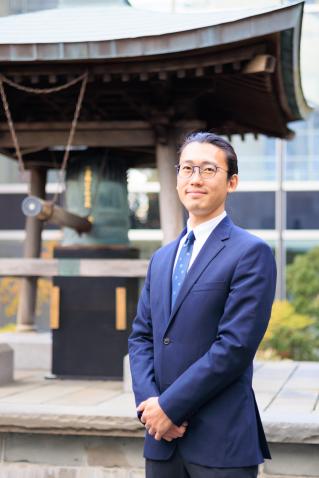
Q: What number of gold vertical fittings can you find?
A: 2